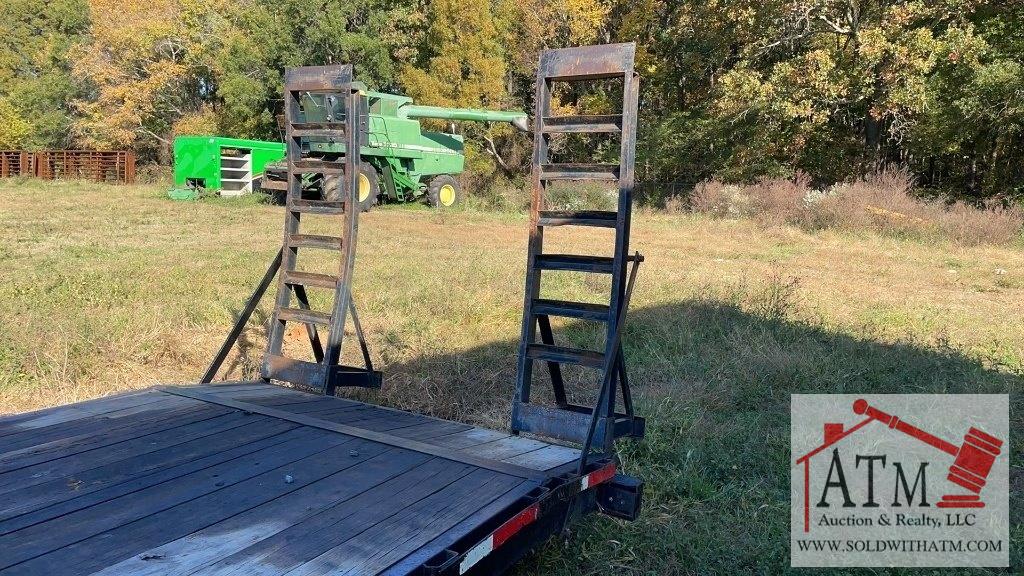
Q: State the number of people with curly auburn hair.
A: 0